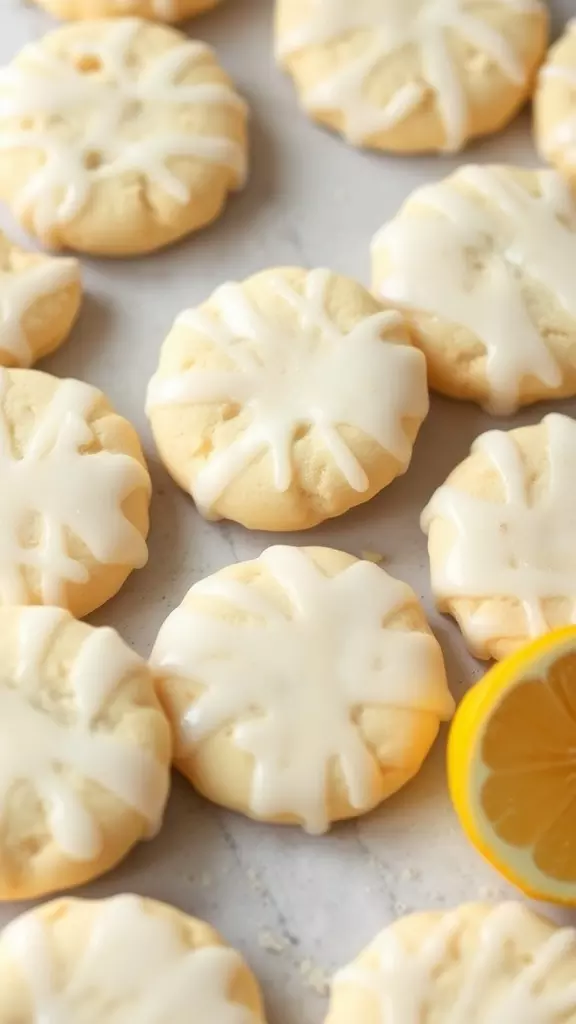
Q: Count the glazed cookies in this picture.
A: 13